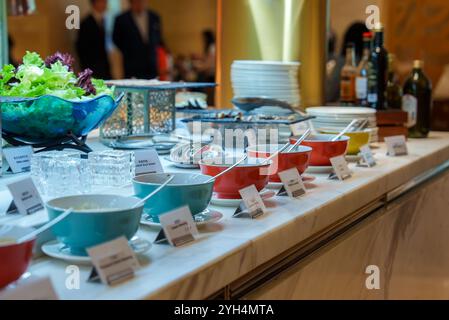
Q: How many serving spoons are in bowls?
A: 7